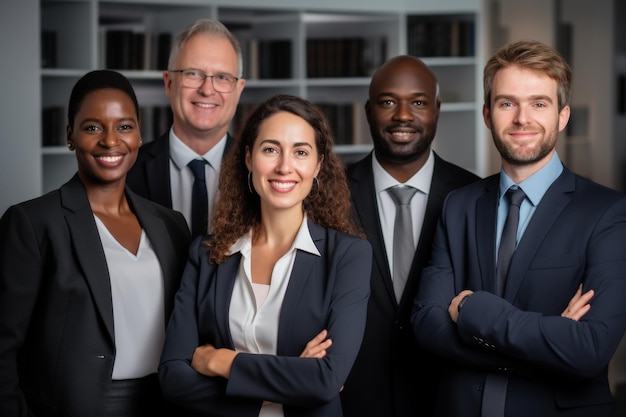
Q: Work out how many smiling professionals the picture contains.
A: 5